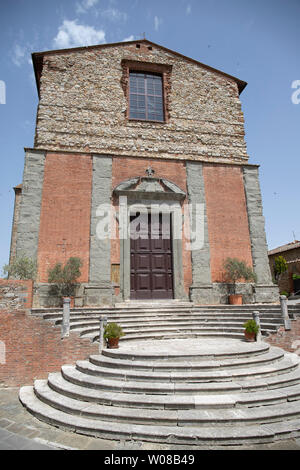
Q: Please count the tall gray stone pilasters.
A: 4